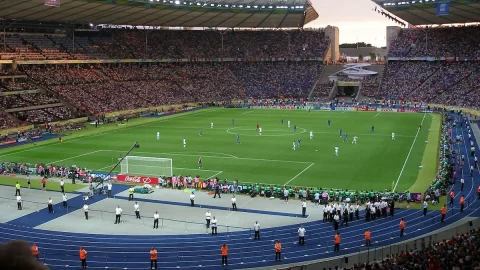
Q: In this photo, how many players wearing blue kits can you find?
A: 10